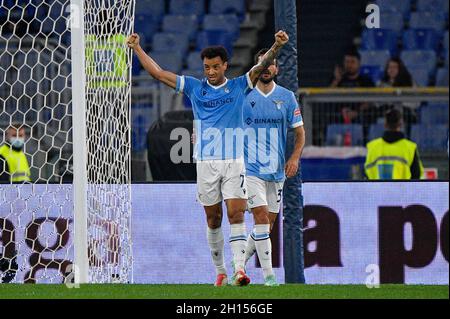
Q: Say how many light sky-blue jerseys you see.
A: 2